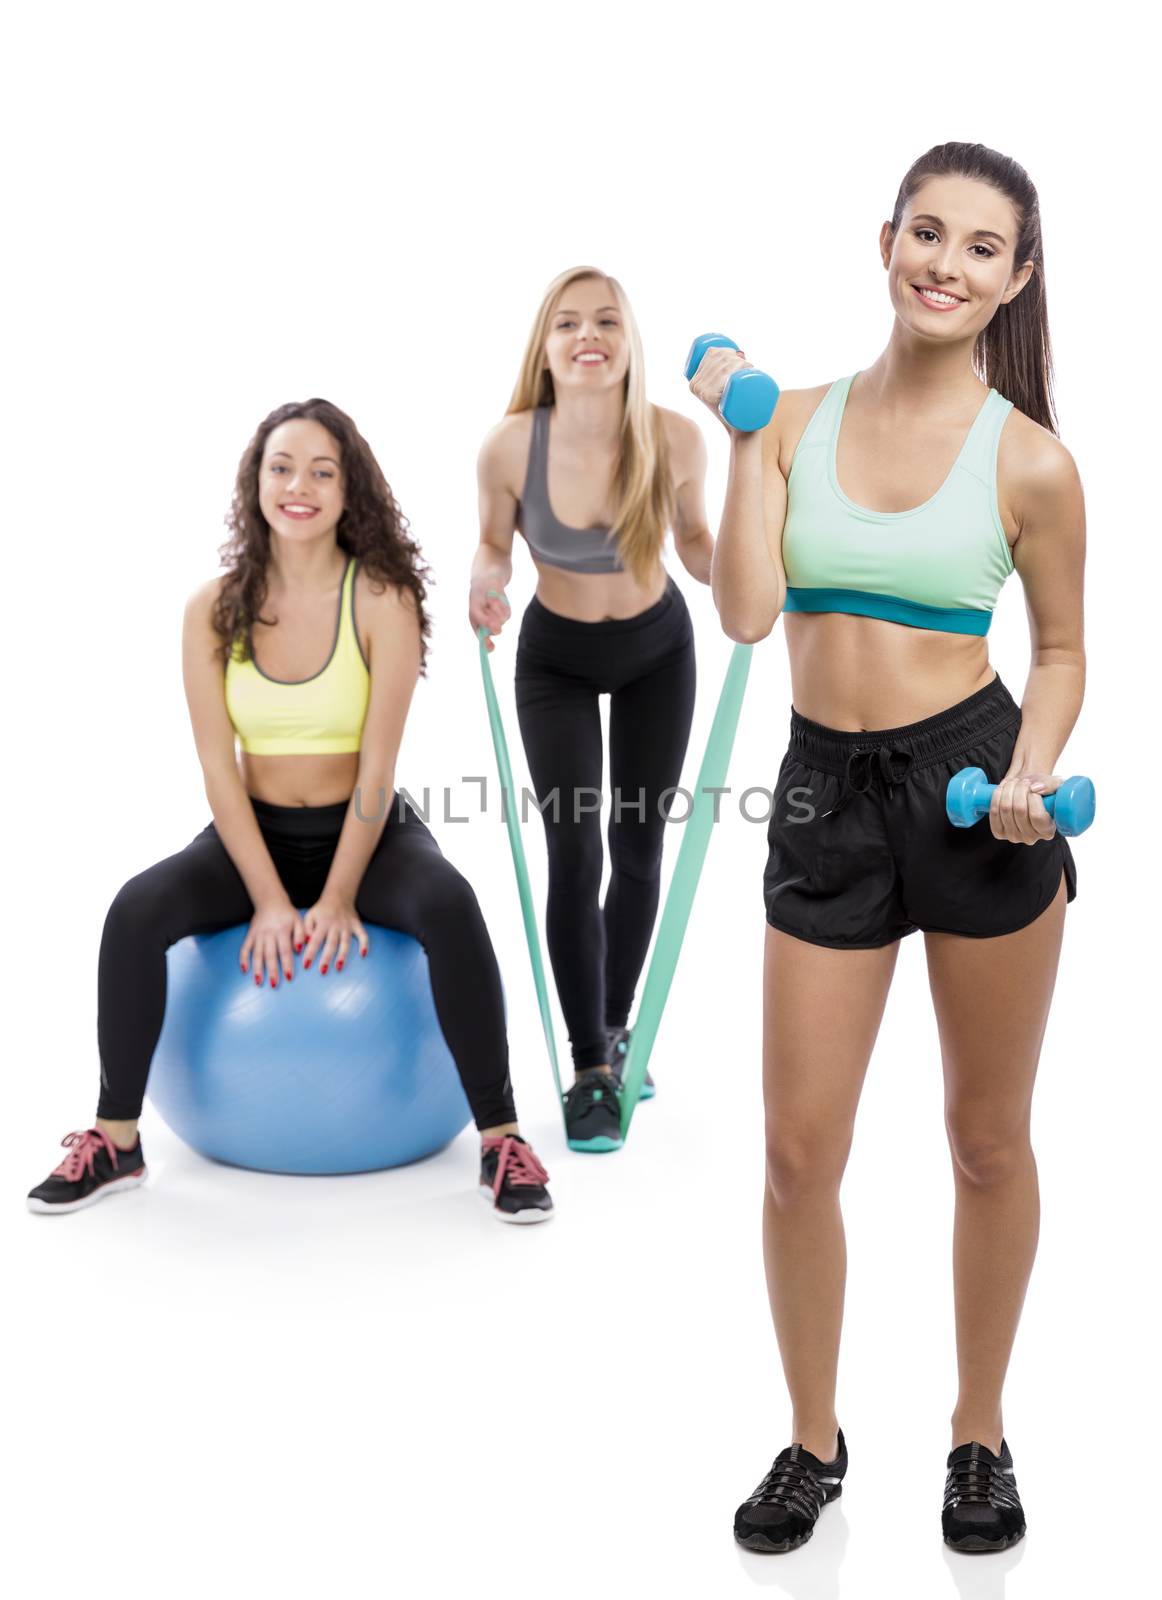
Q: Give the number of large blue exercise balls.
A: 1